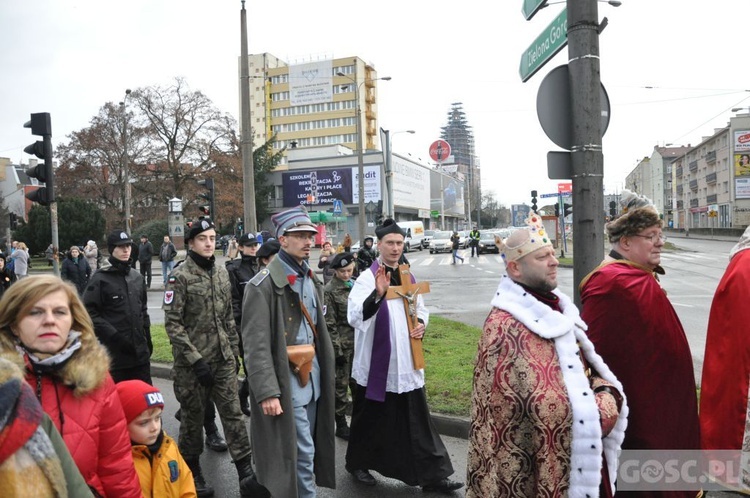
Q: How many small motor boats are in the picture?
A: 0